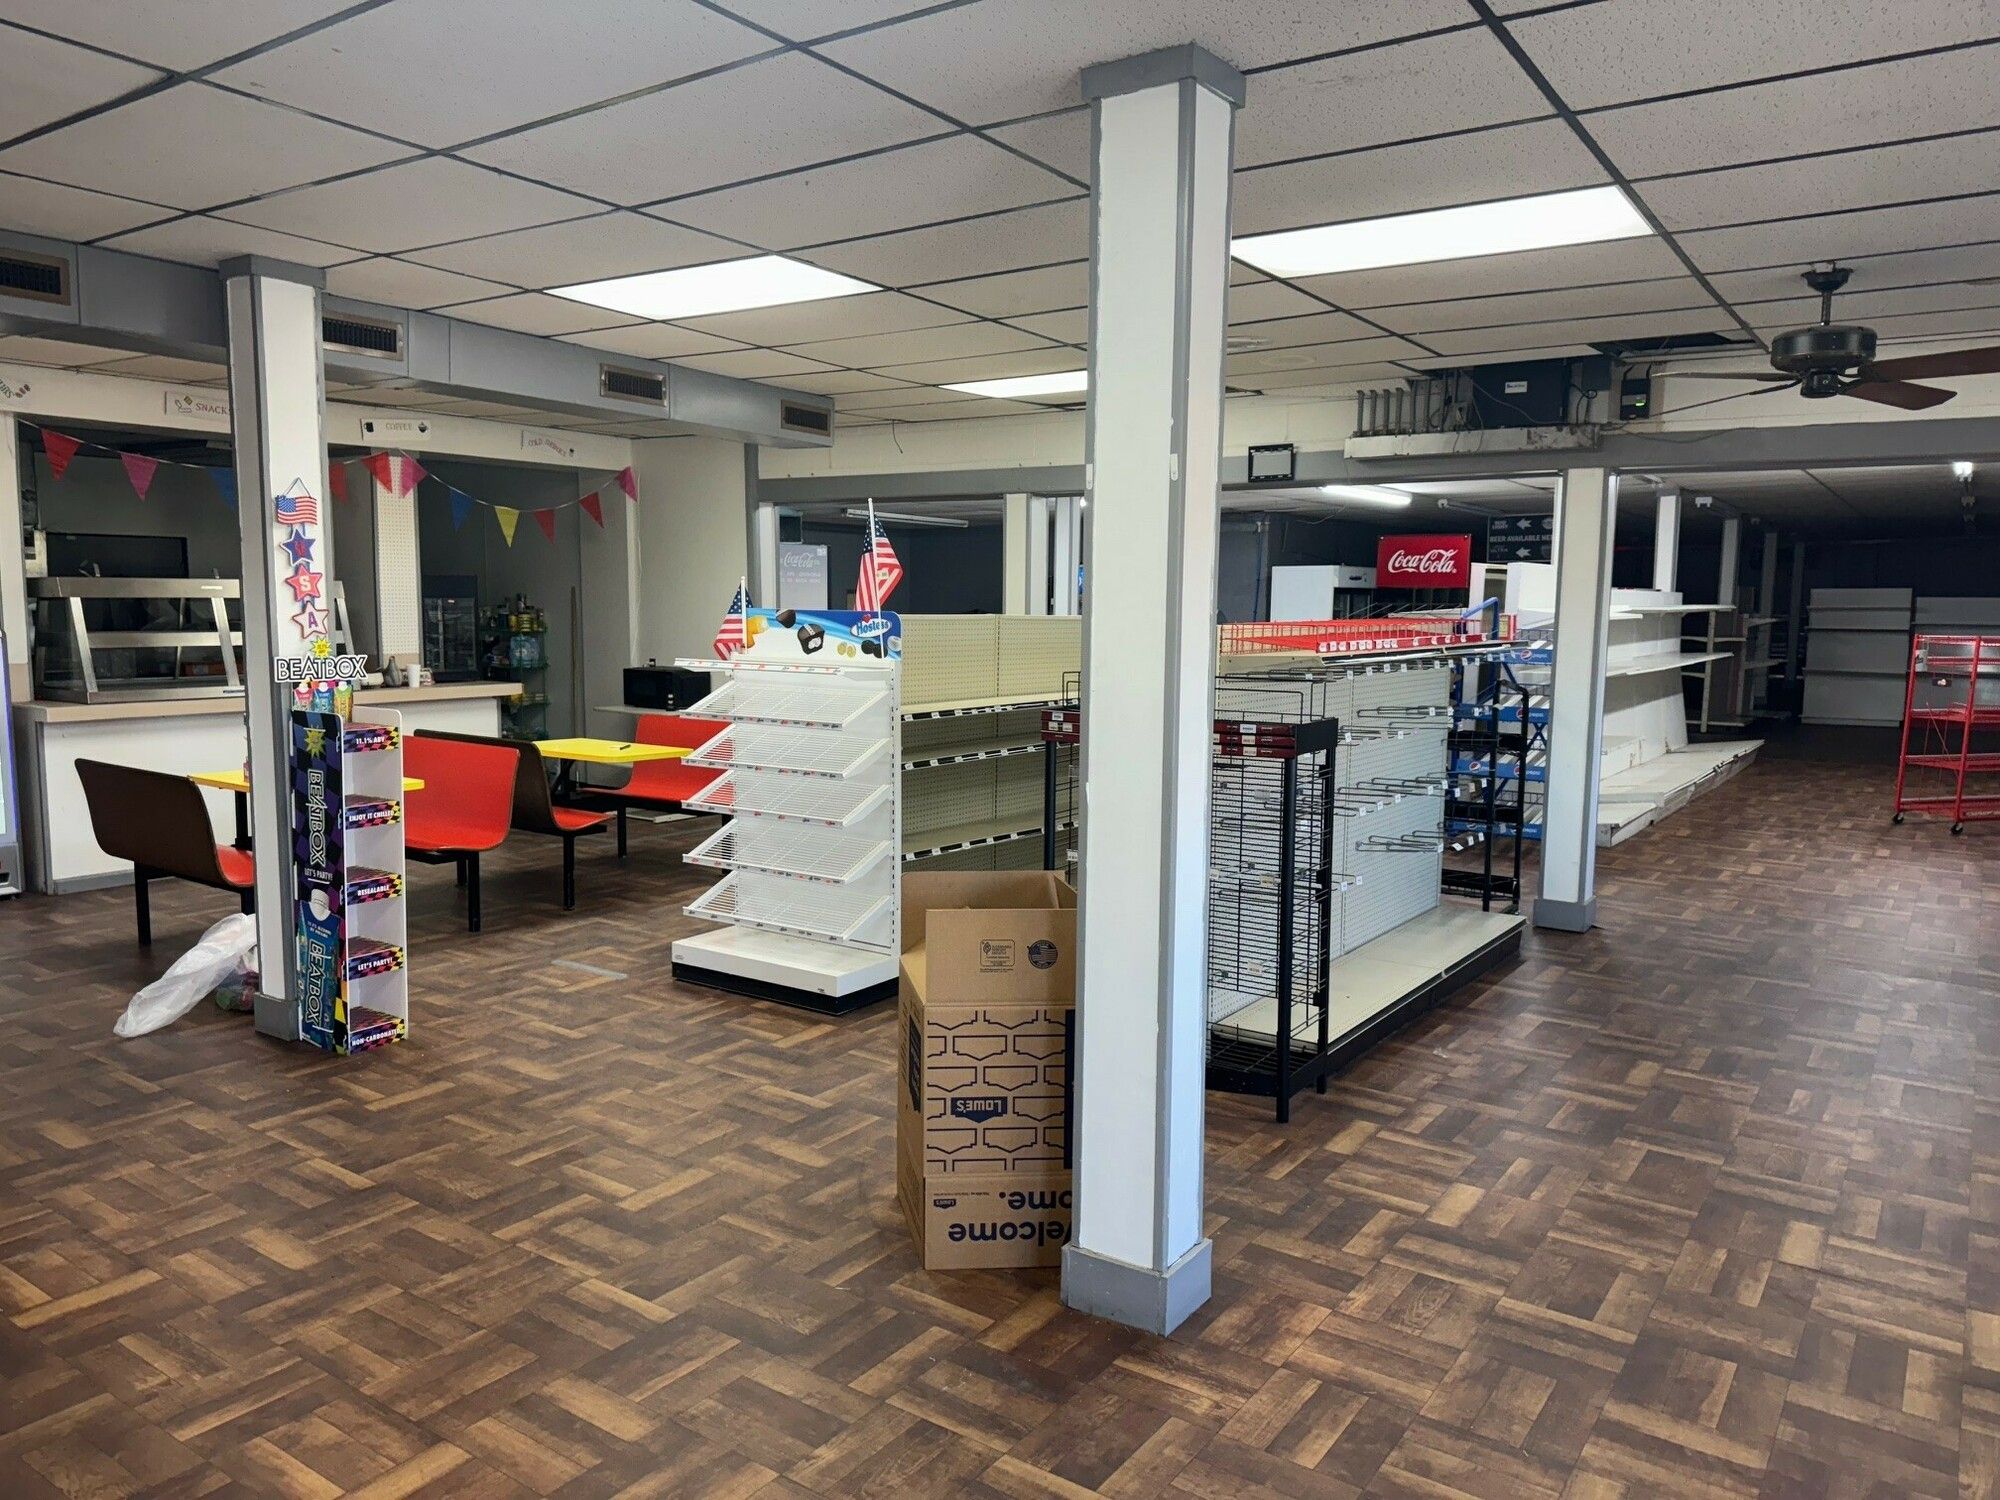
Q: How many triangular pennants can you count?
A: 11